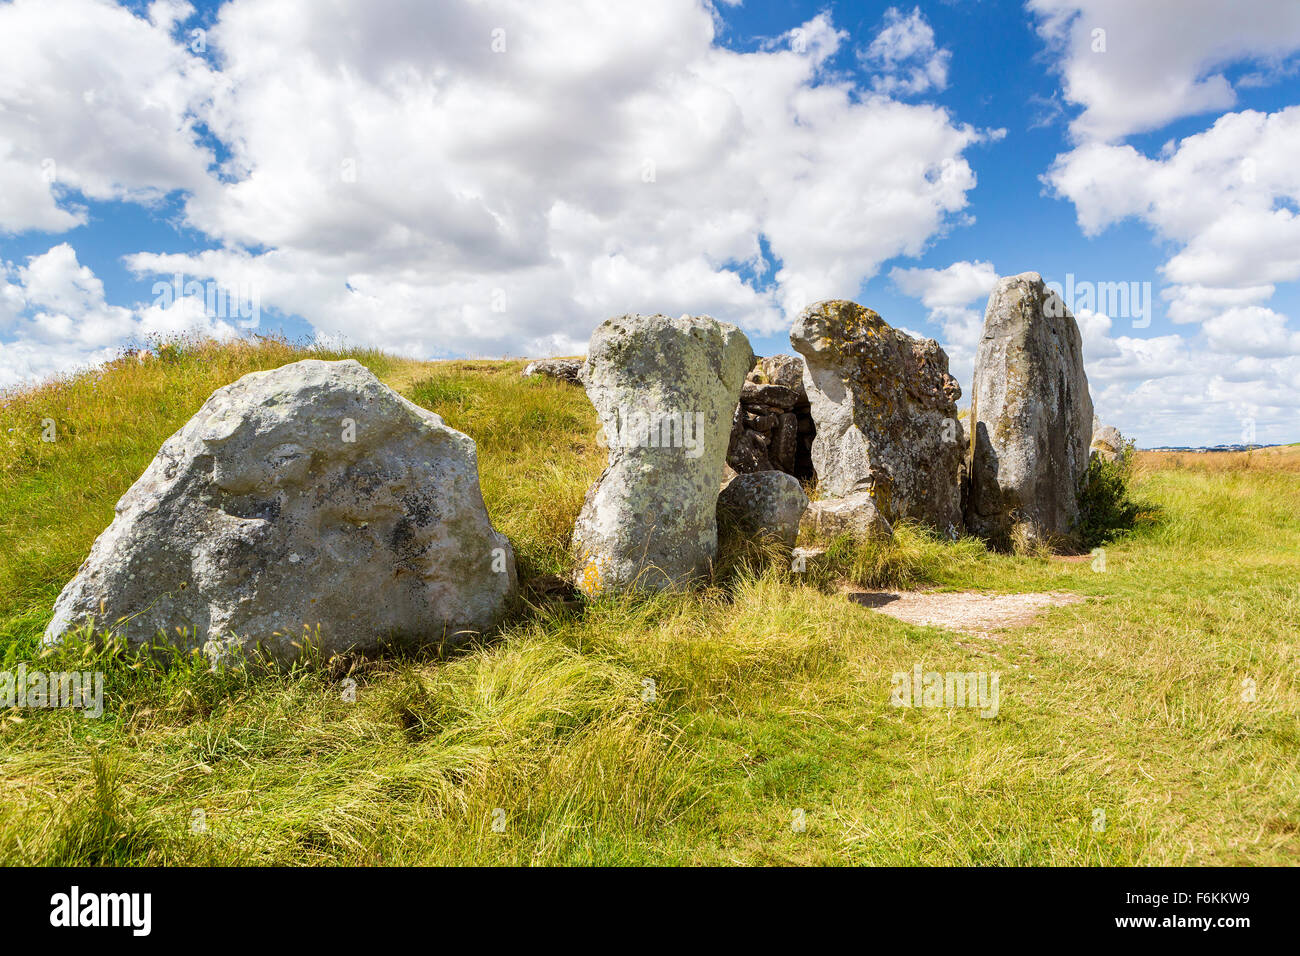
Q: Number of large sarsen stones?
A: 4